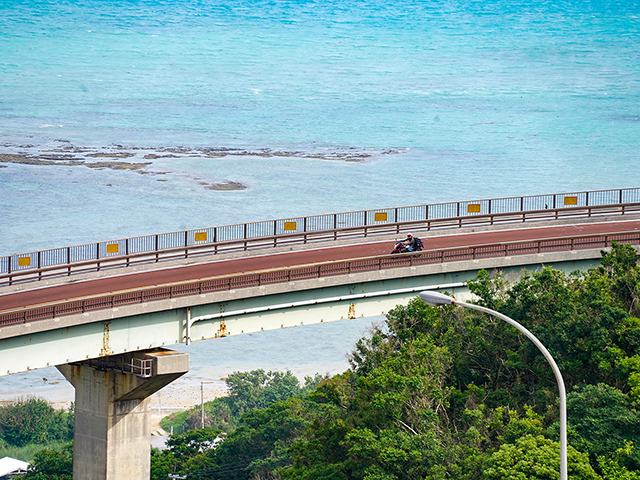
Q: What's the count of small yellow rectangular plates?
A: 7